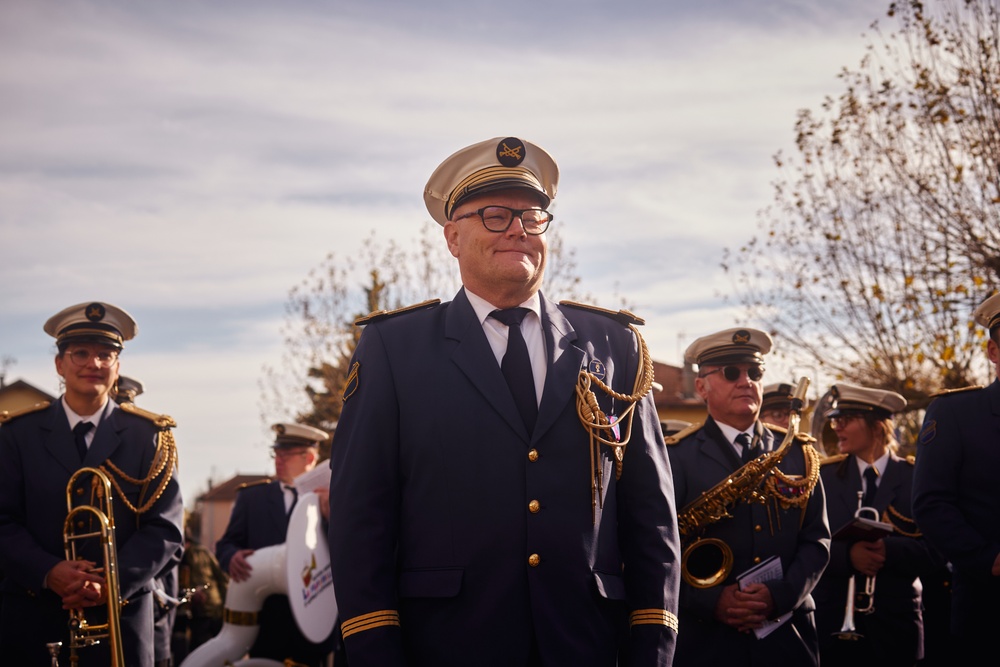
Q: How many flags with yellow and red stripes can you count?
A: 0